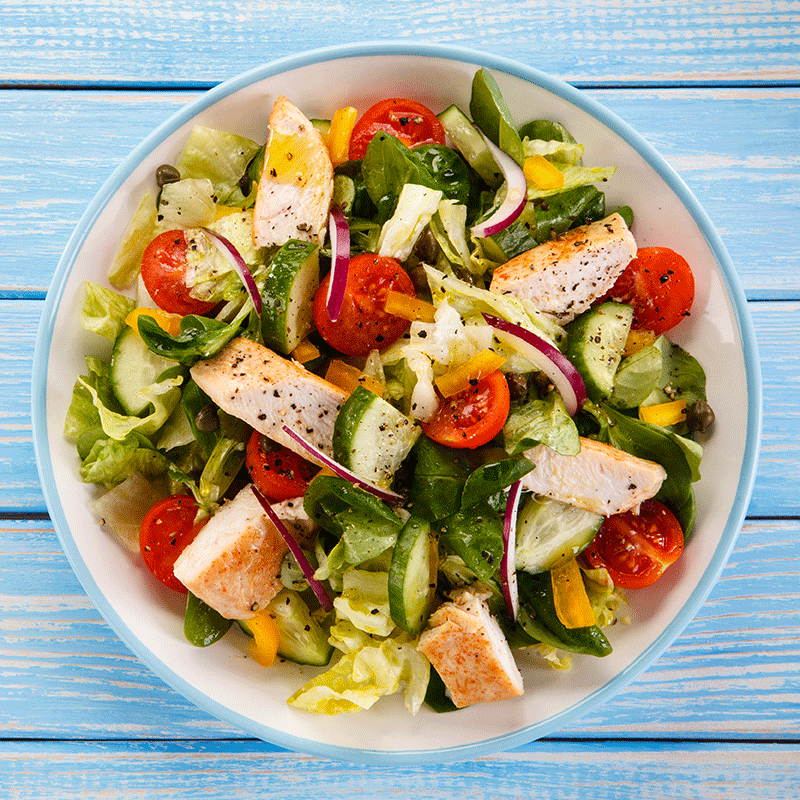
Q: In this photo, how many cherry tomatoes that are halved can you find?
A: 8